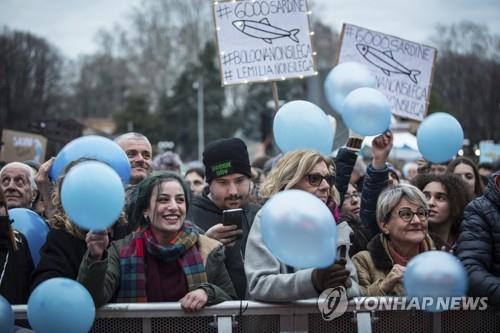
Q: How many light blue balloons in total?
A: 11